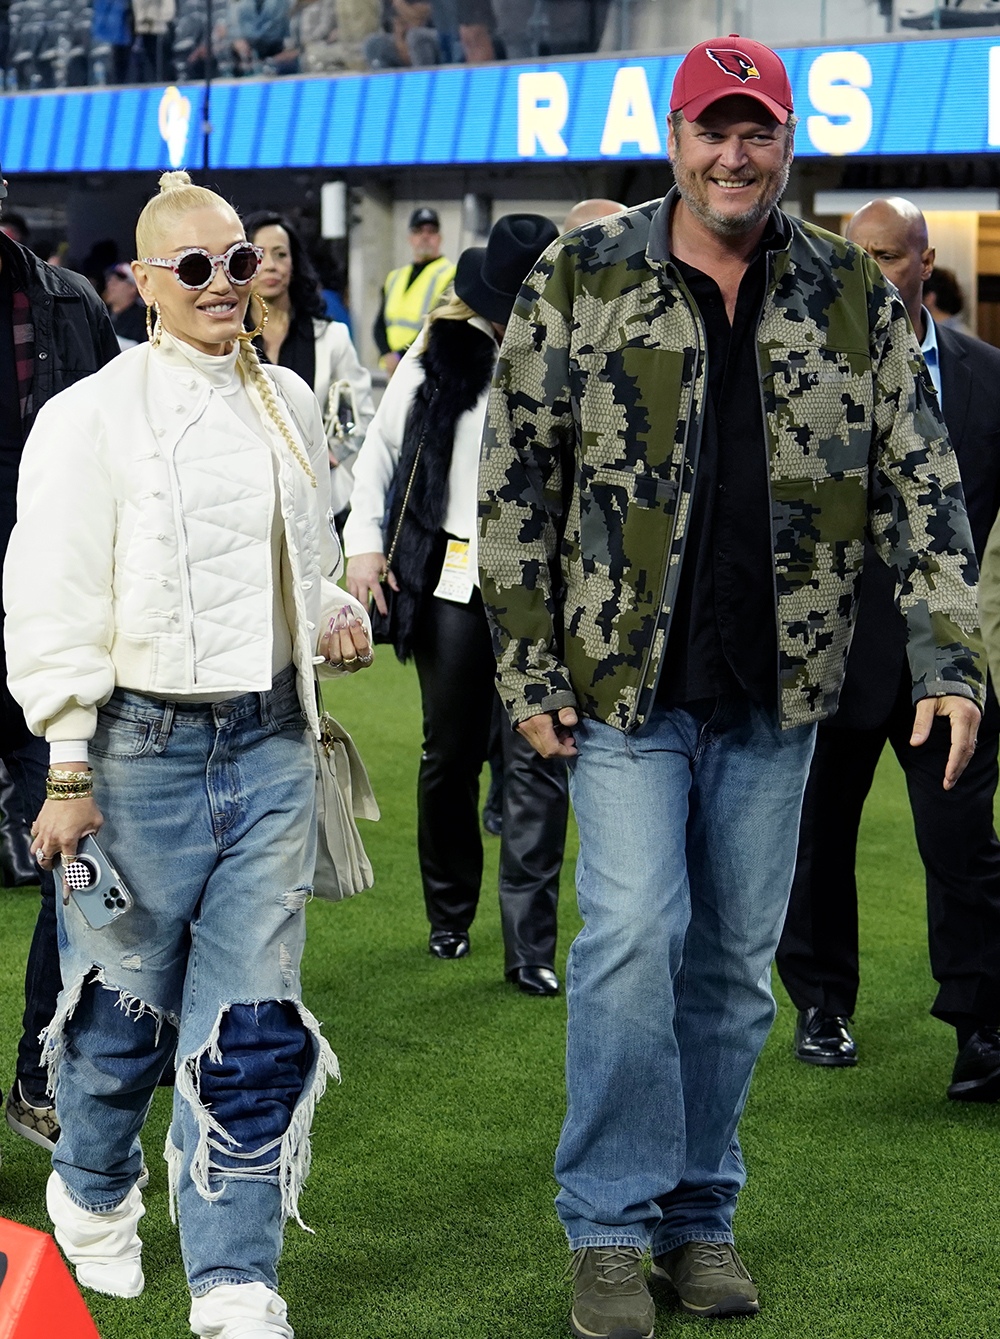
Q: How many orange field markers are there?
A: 1